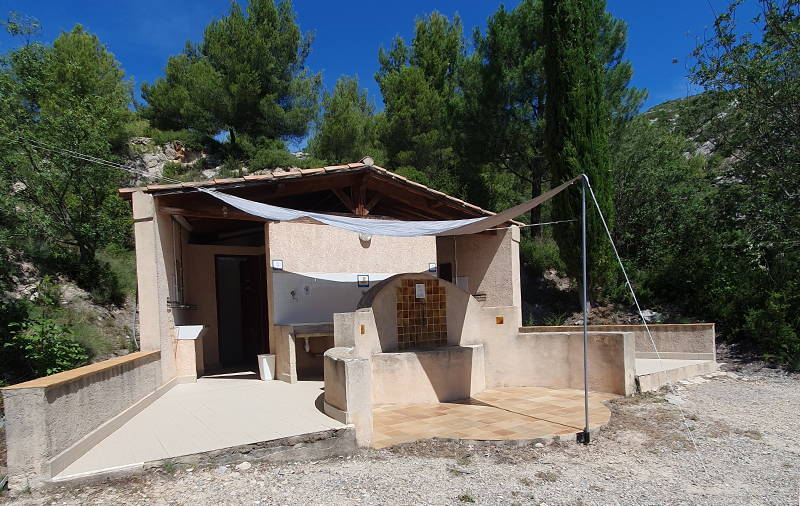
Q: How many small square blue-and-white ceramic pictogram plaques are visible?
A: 3